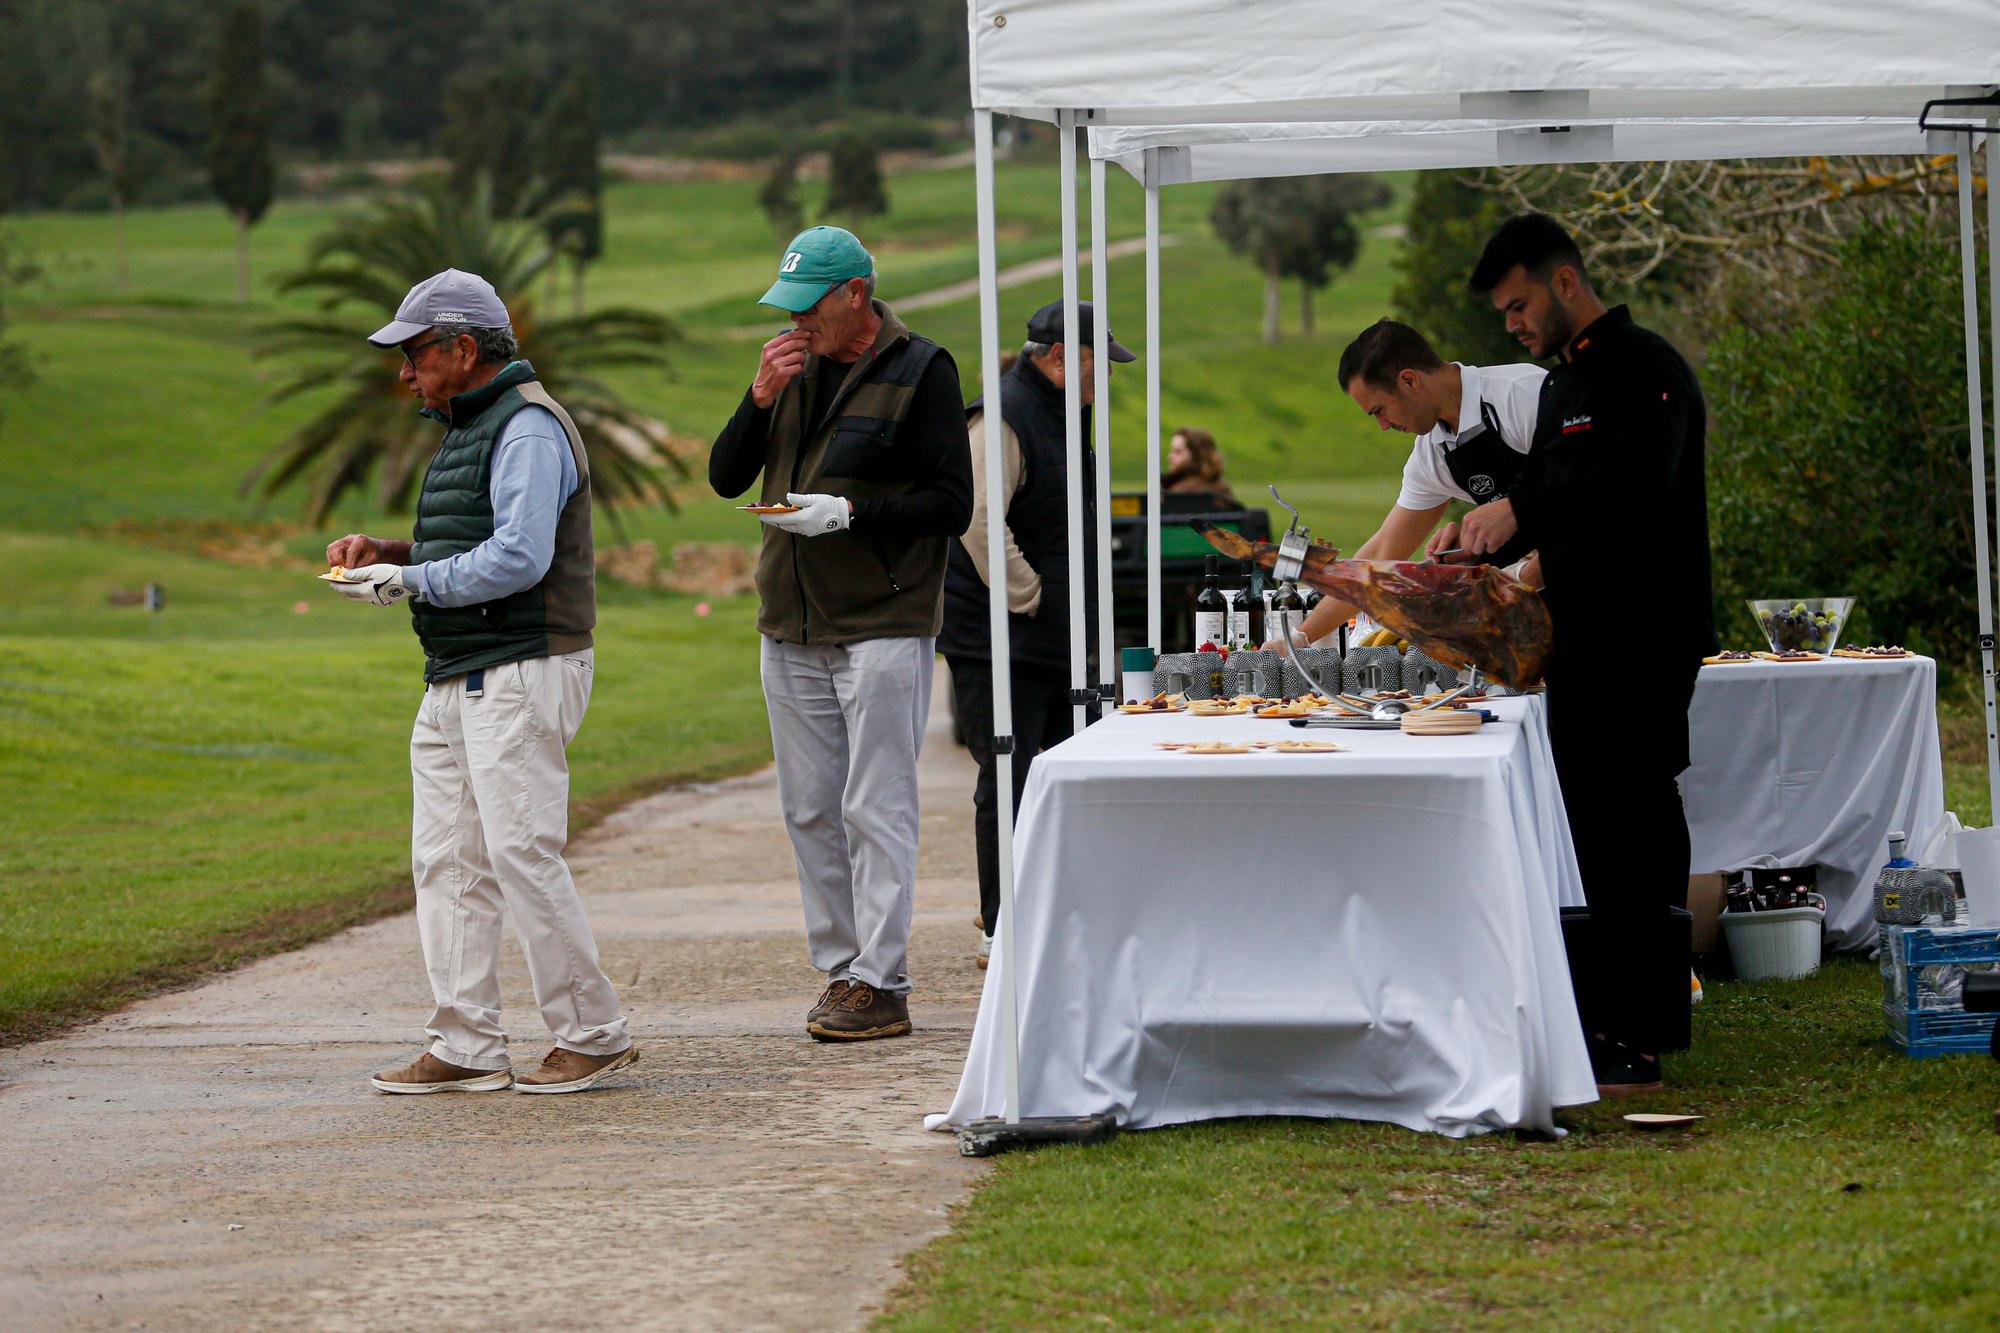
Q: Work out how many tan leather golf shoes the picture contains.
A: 2